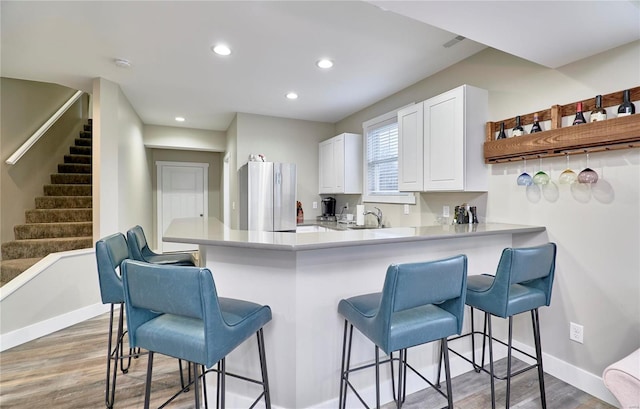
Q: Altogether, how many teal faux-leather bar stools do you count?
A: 5